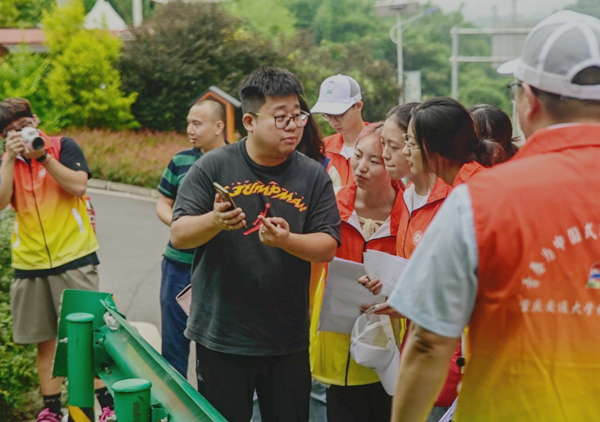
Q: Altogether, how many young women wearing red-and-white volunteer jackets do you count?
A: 3